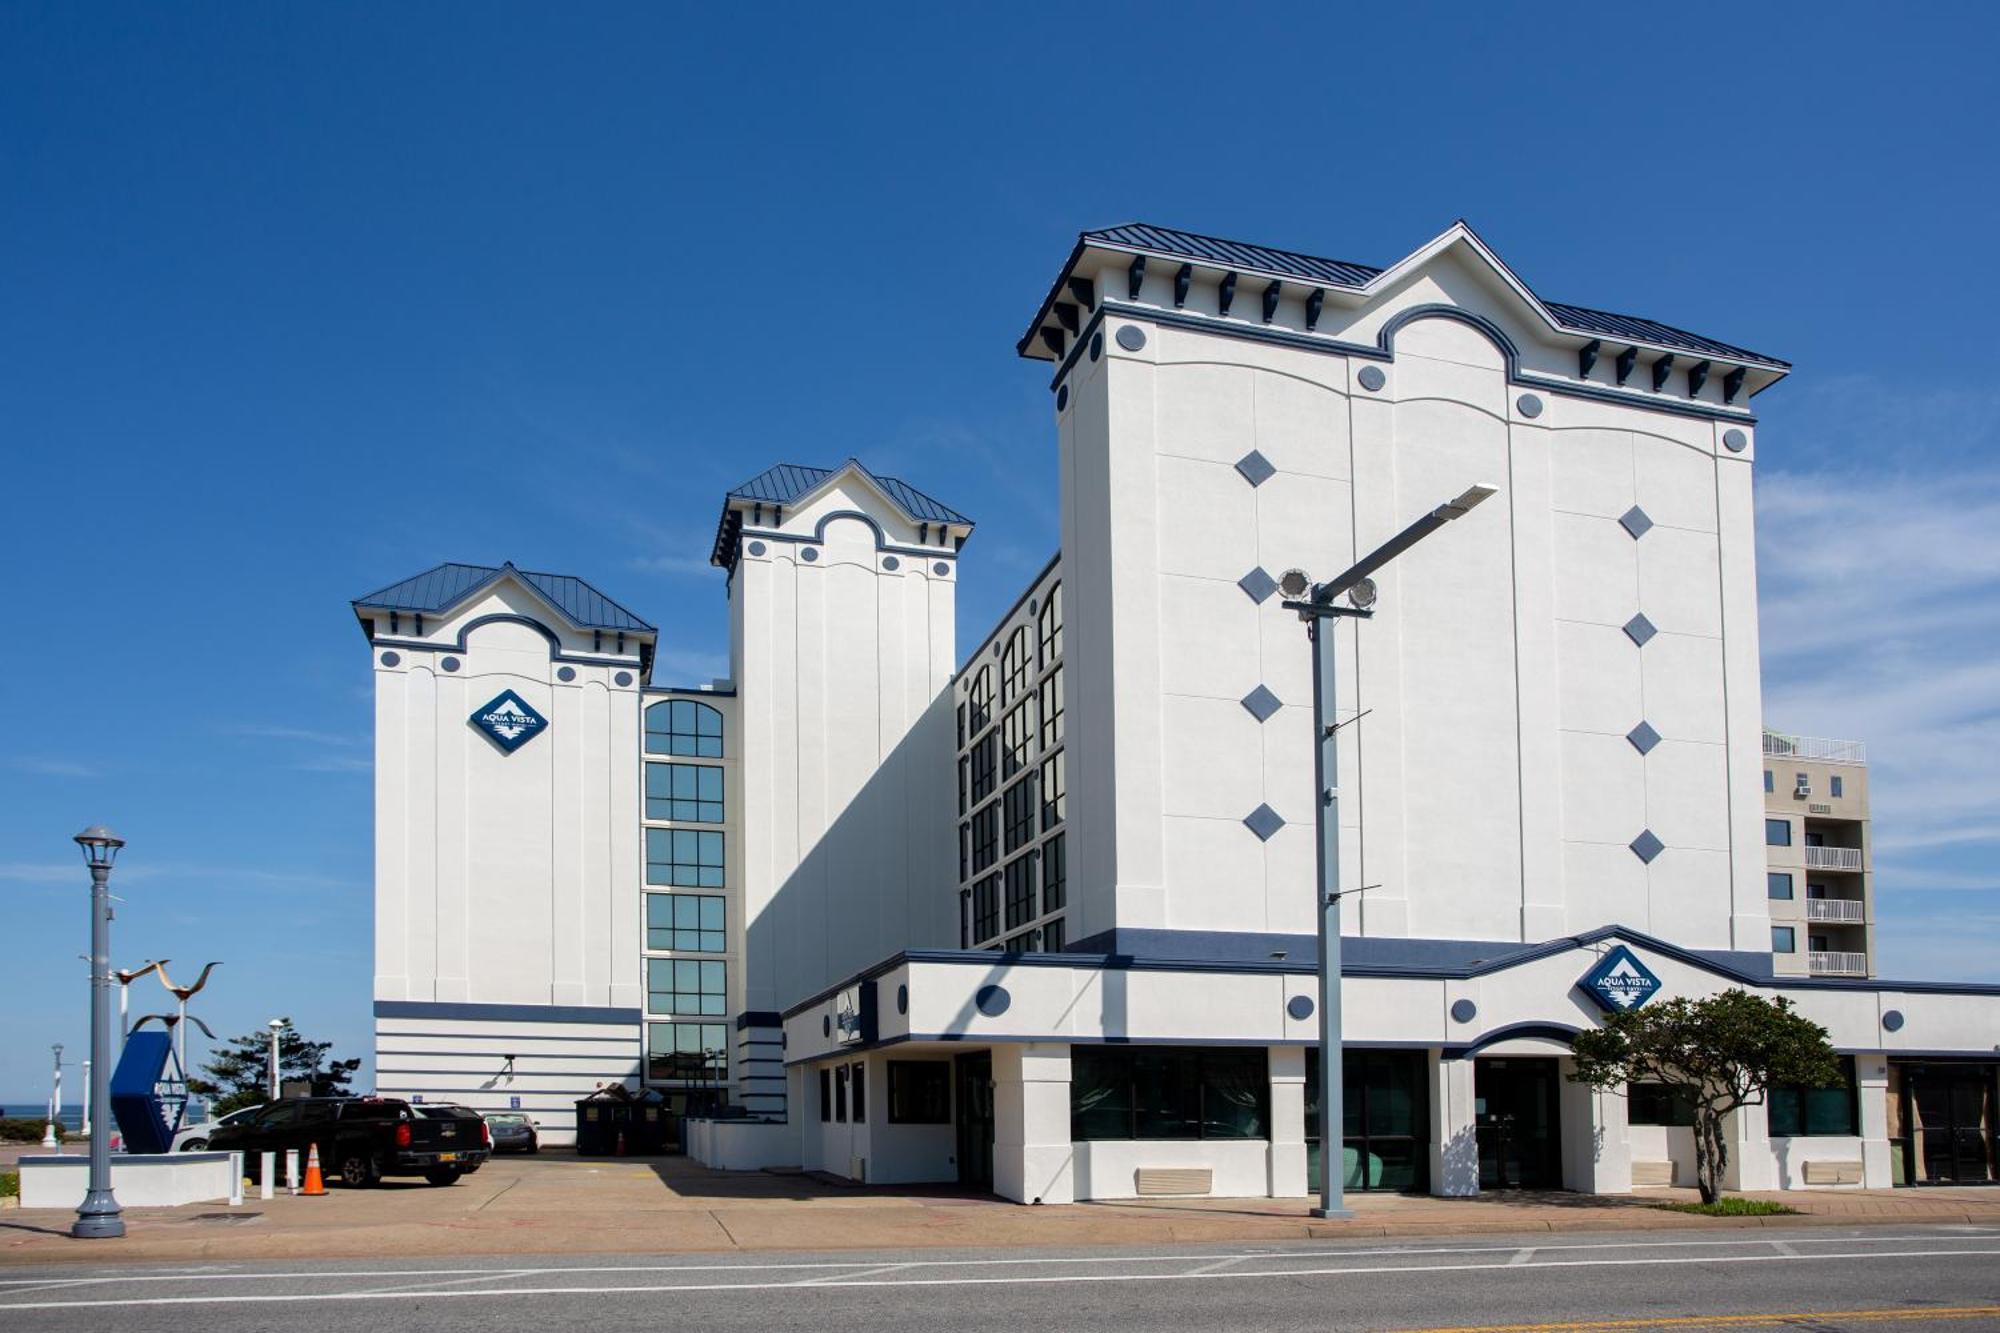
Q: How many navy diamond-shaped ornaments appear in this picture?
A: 8